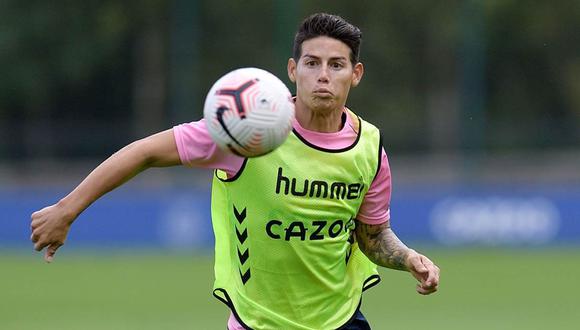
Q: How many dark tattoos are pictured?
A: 1